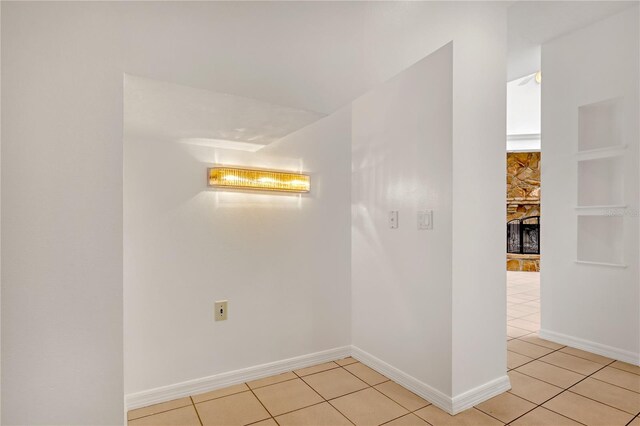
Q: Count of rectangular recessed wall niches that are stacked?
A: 3